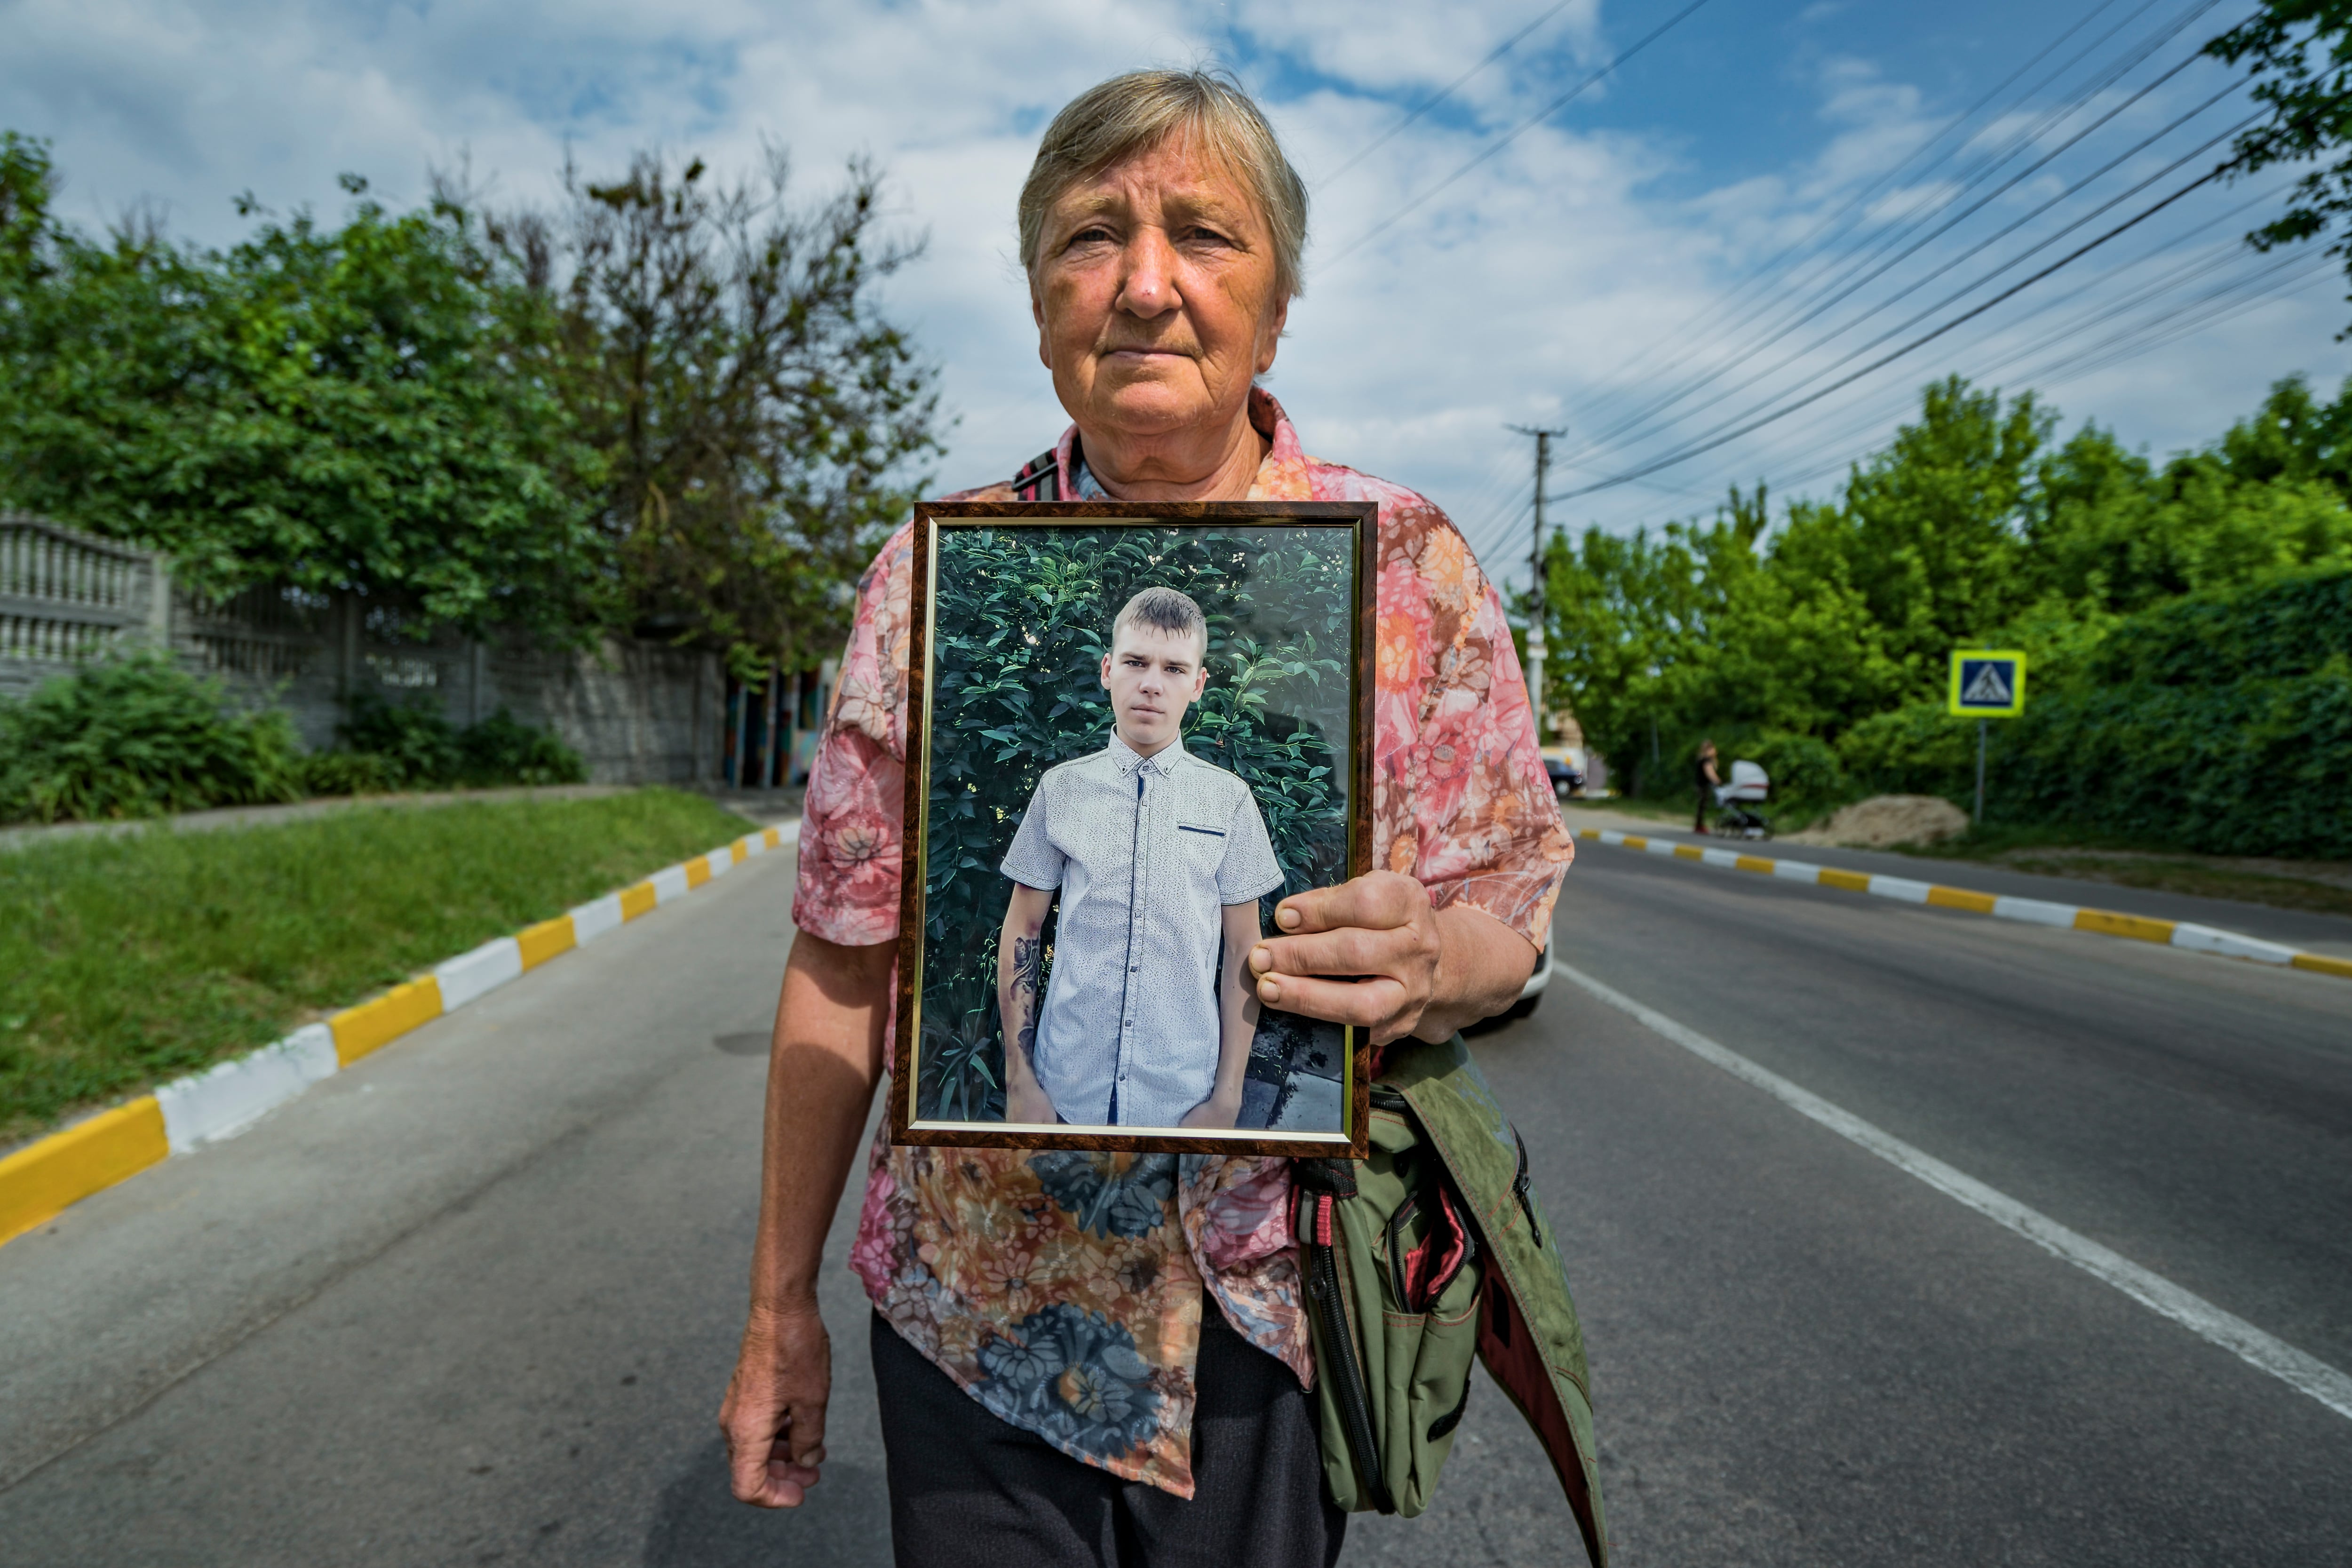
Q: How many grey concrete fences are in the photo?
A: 1